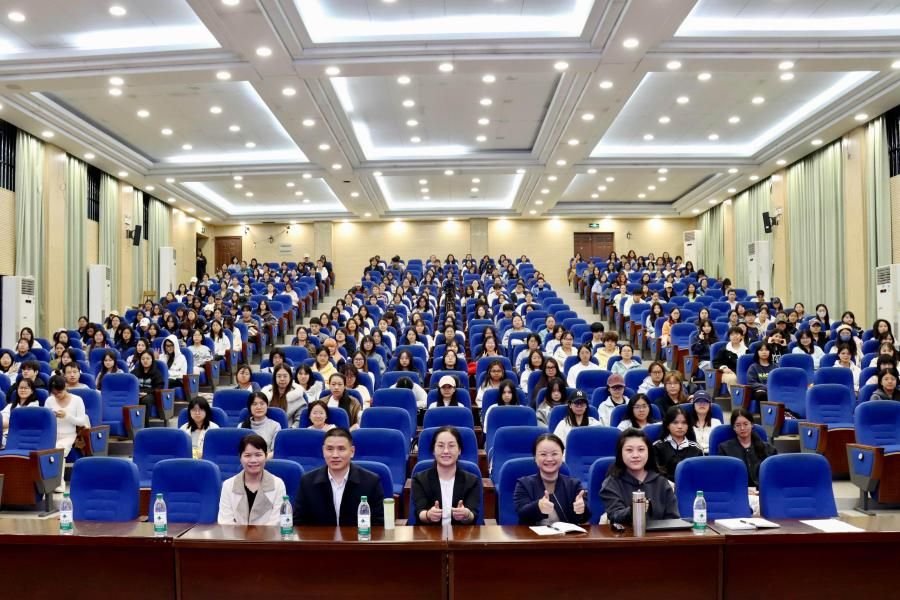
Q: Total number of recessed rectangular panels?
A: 9